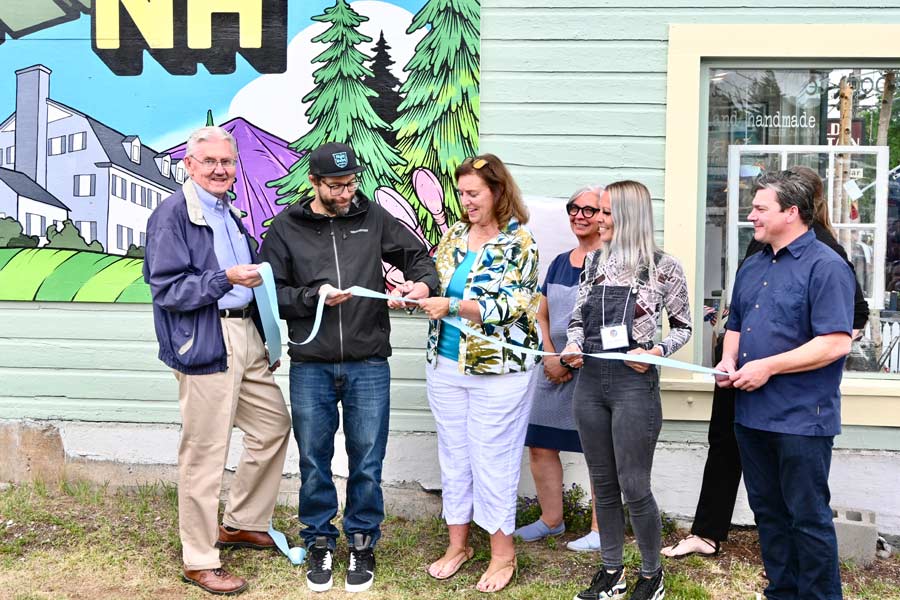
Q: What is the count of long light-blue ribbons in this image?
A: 1